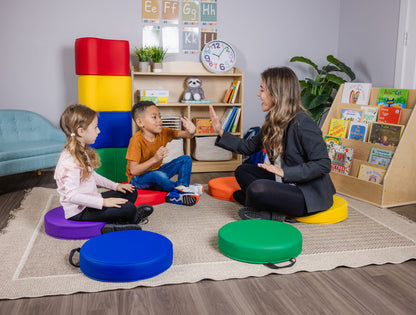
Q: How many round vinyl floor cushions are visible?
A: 6